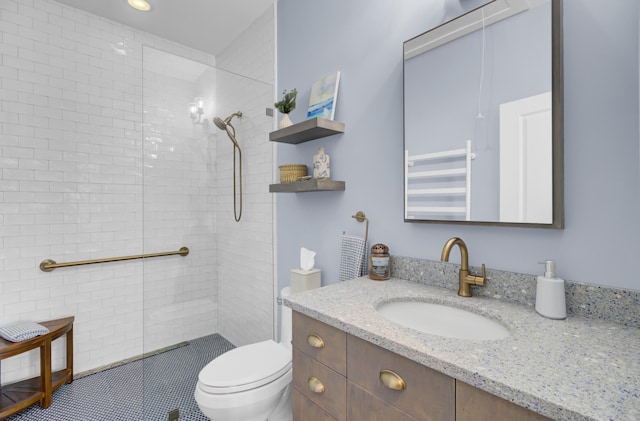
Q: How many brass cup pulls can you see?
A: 3